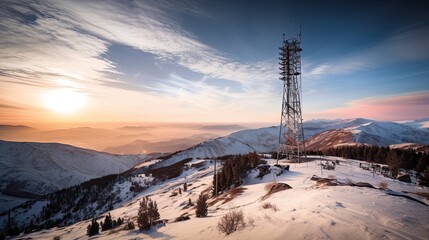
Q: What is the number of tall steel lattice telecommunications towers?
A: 1